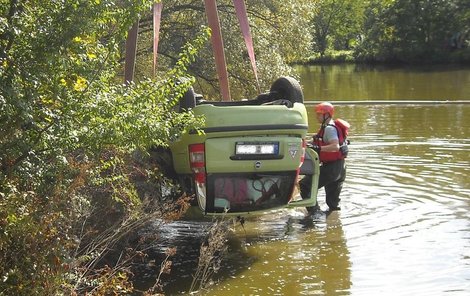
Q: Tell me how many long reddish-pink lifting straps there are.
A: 4